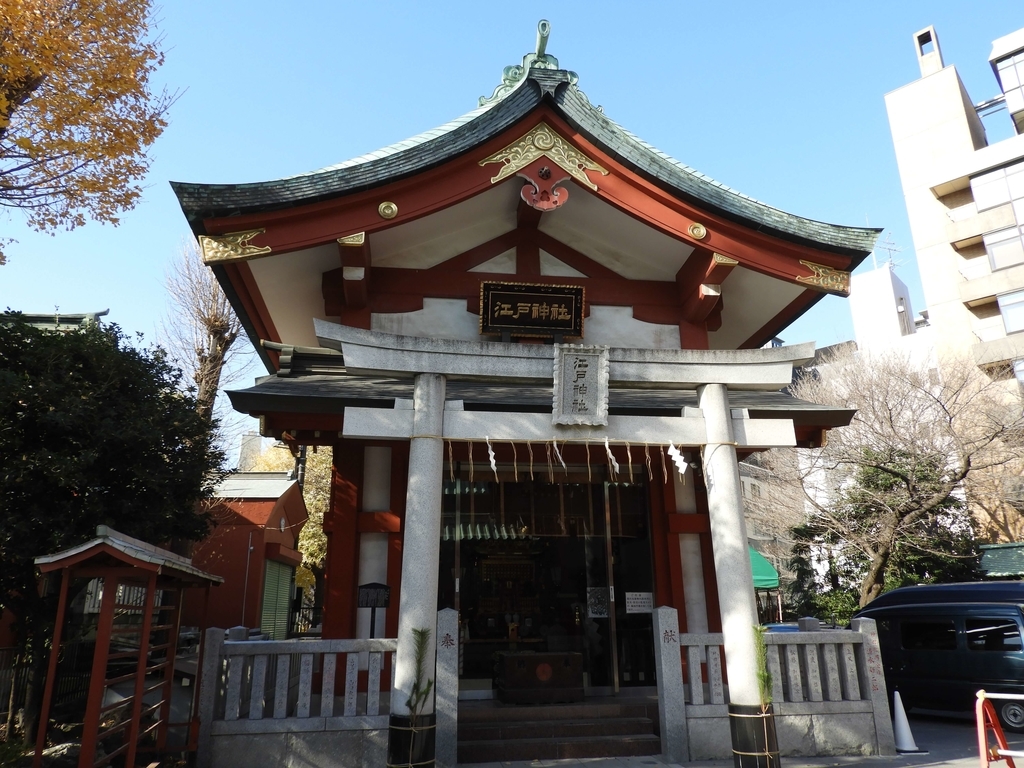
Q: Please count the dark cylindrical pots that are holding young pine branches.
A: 2